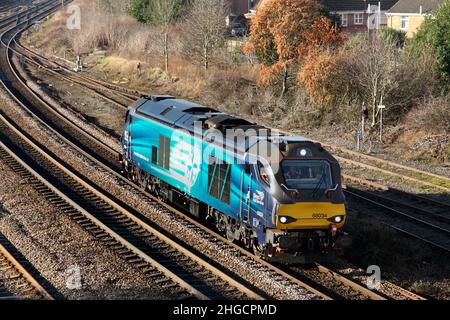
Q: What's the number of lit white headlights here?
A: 3